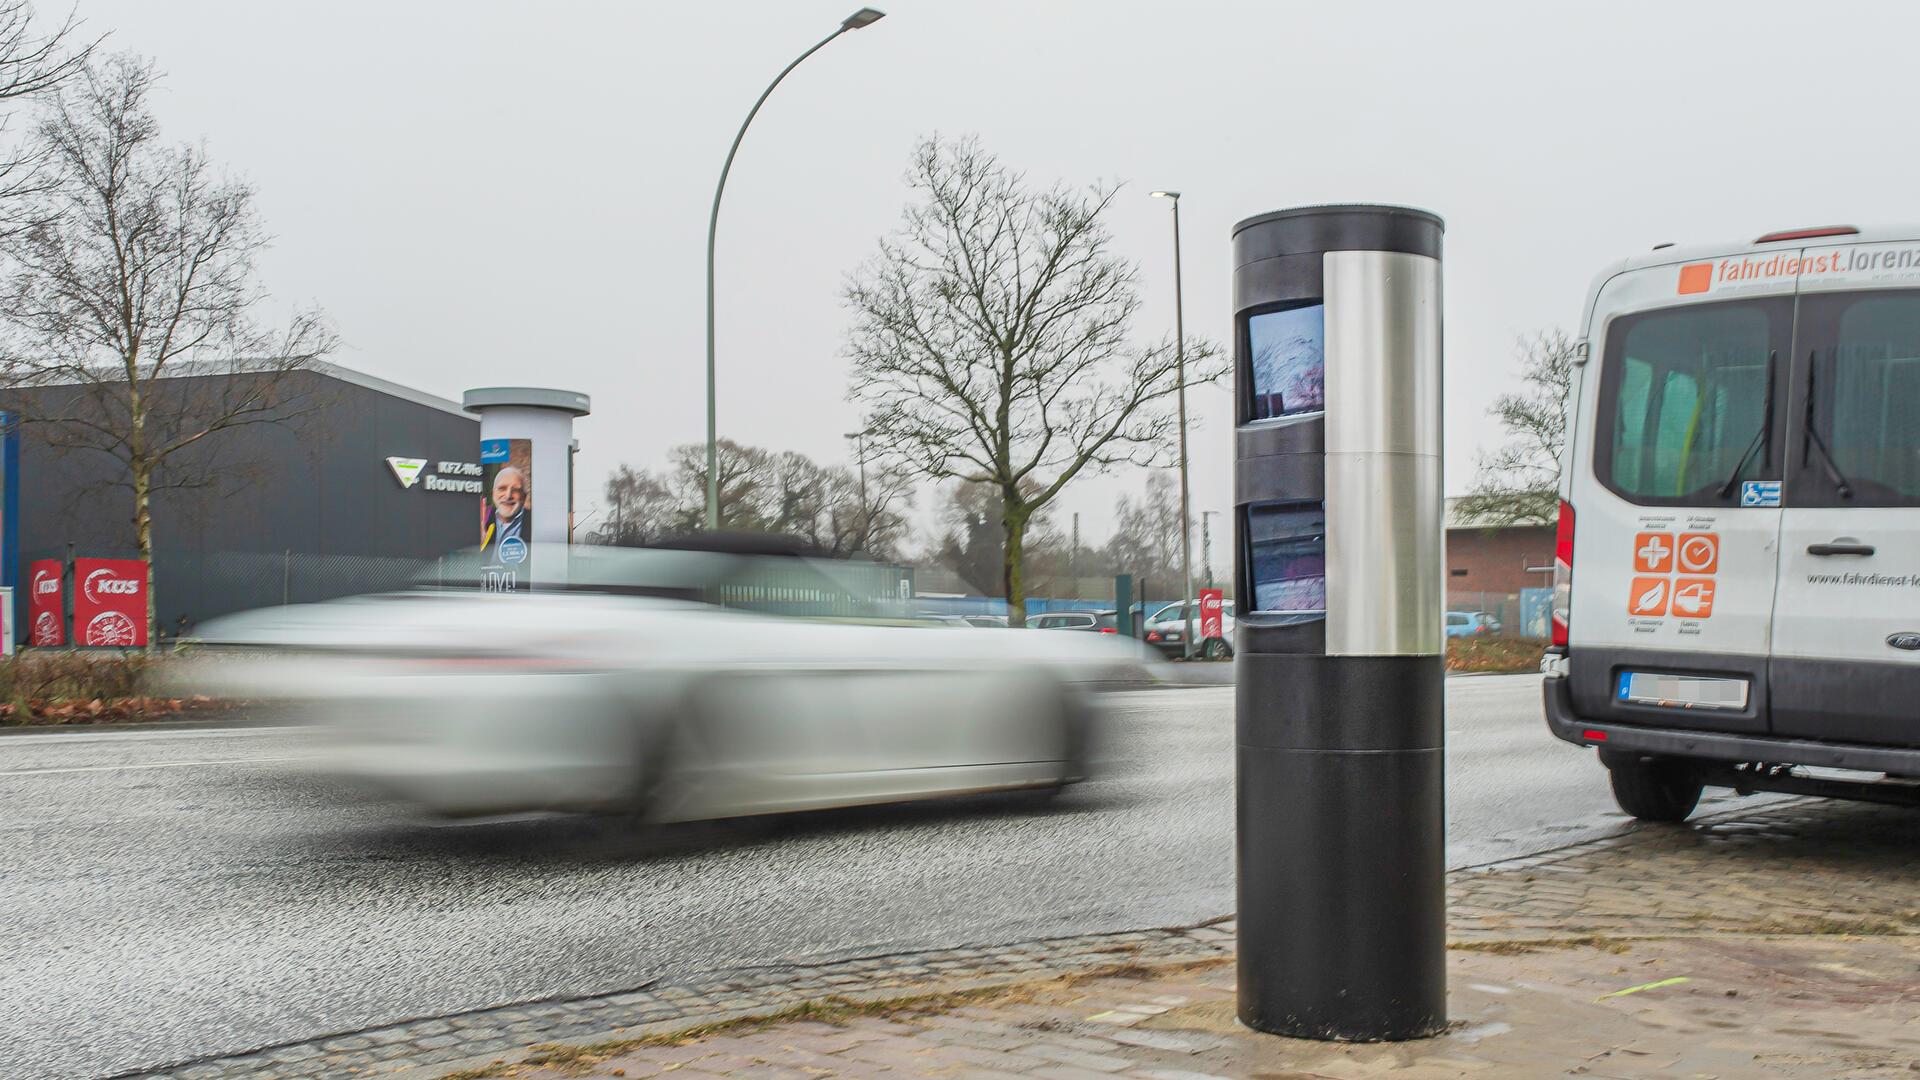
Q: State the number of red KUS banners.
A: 3